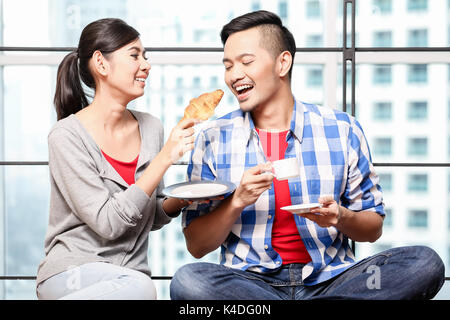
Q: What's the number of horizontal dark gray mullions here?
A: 3